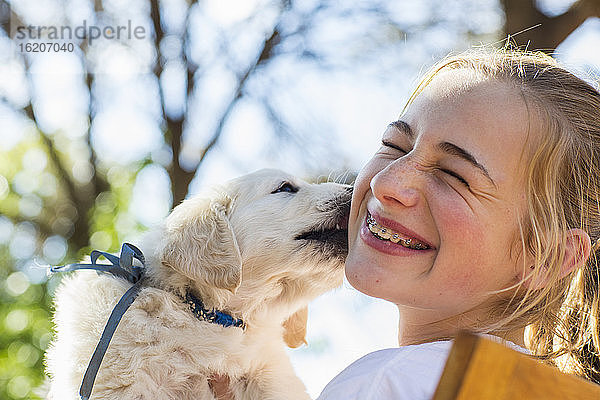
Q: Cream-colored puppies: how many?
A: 1